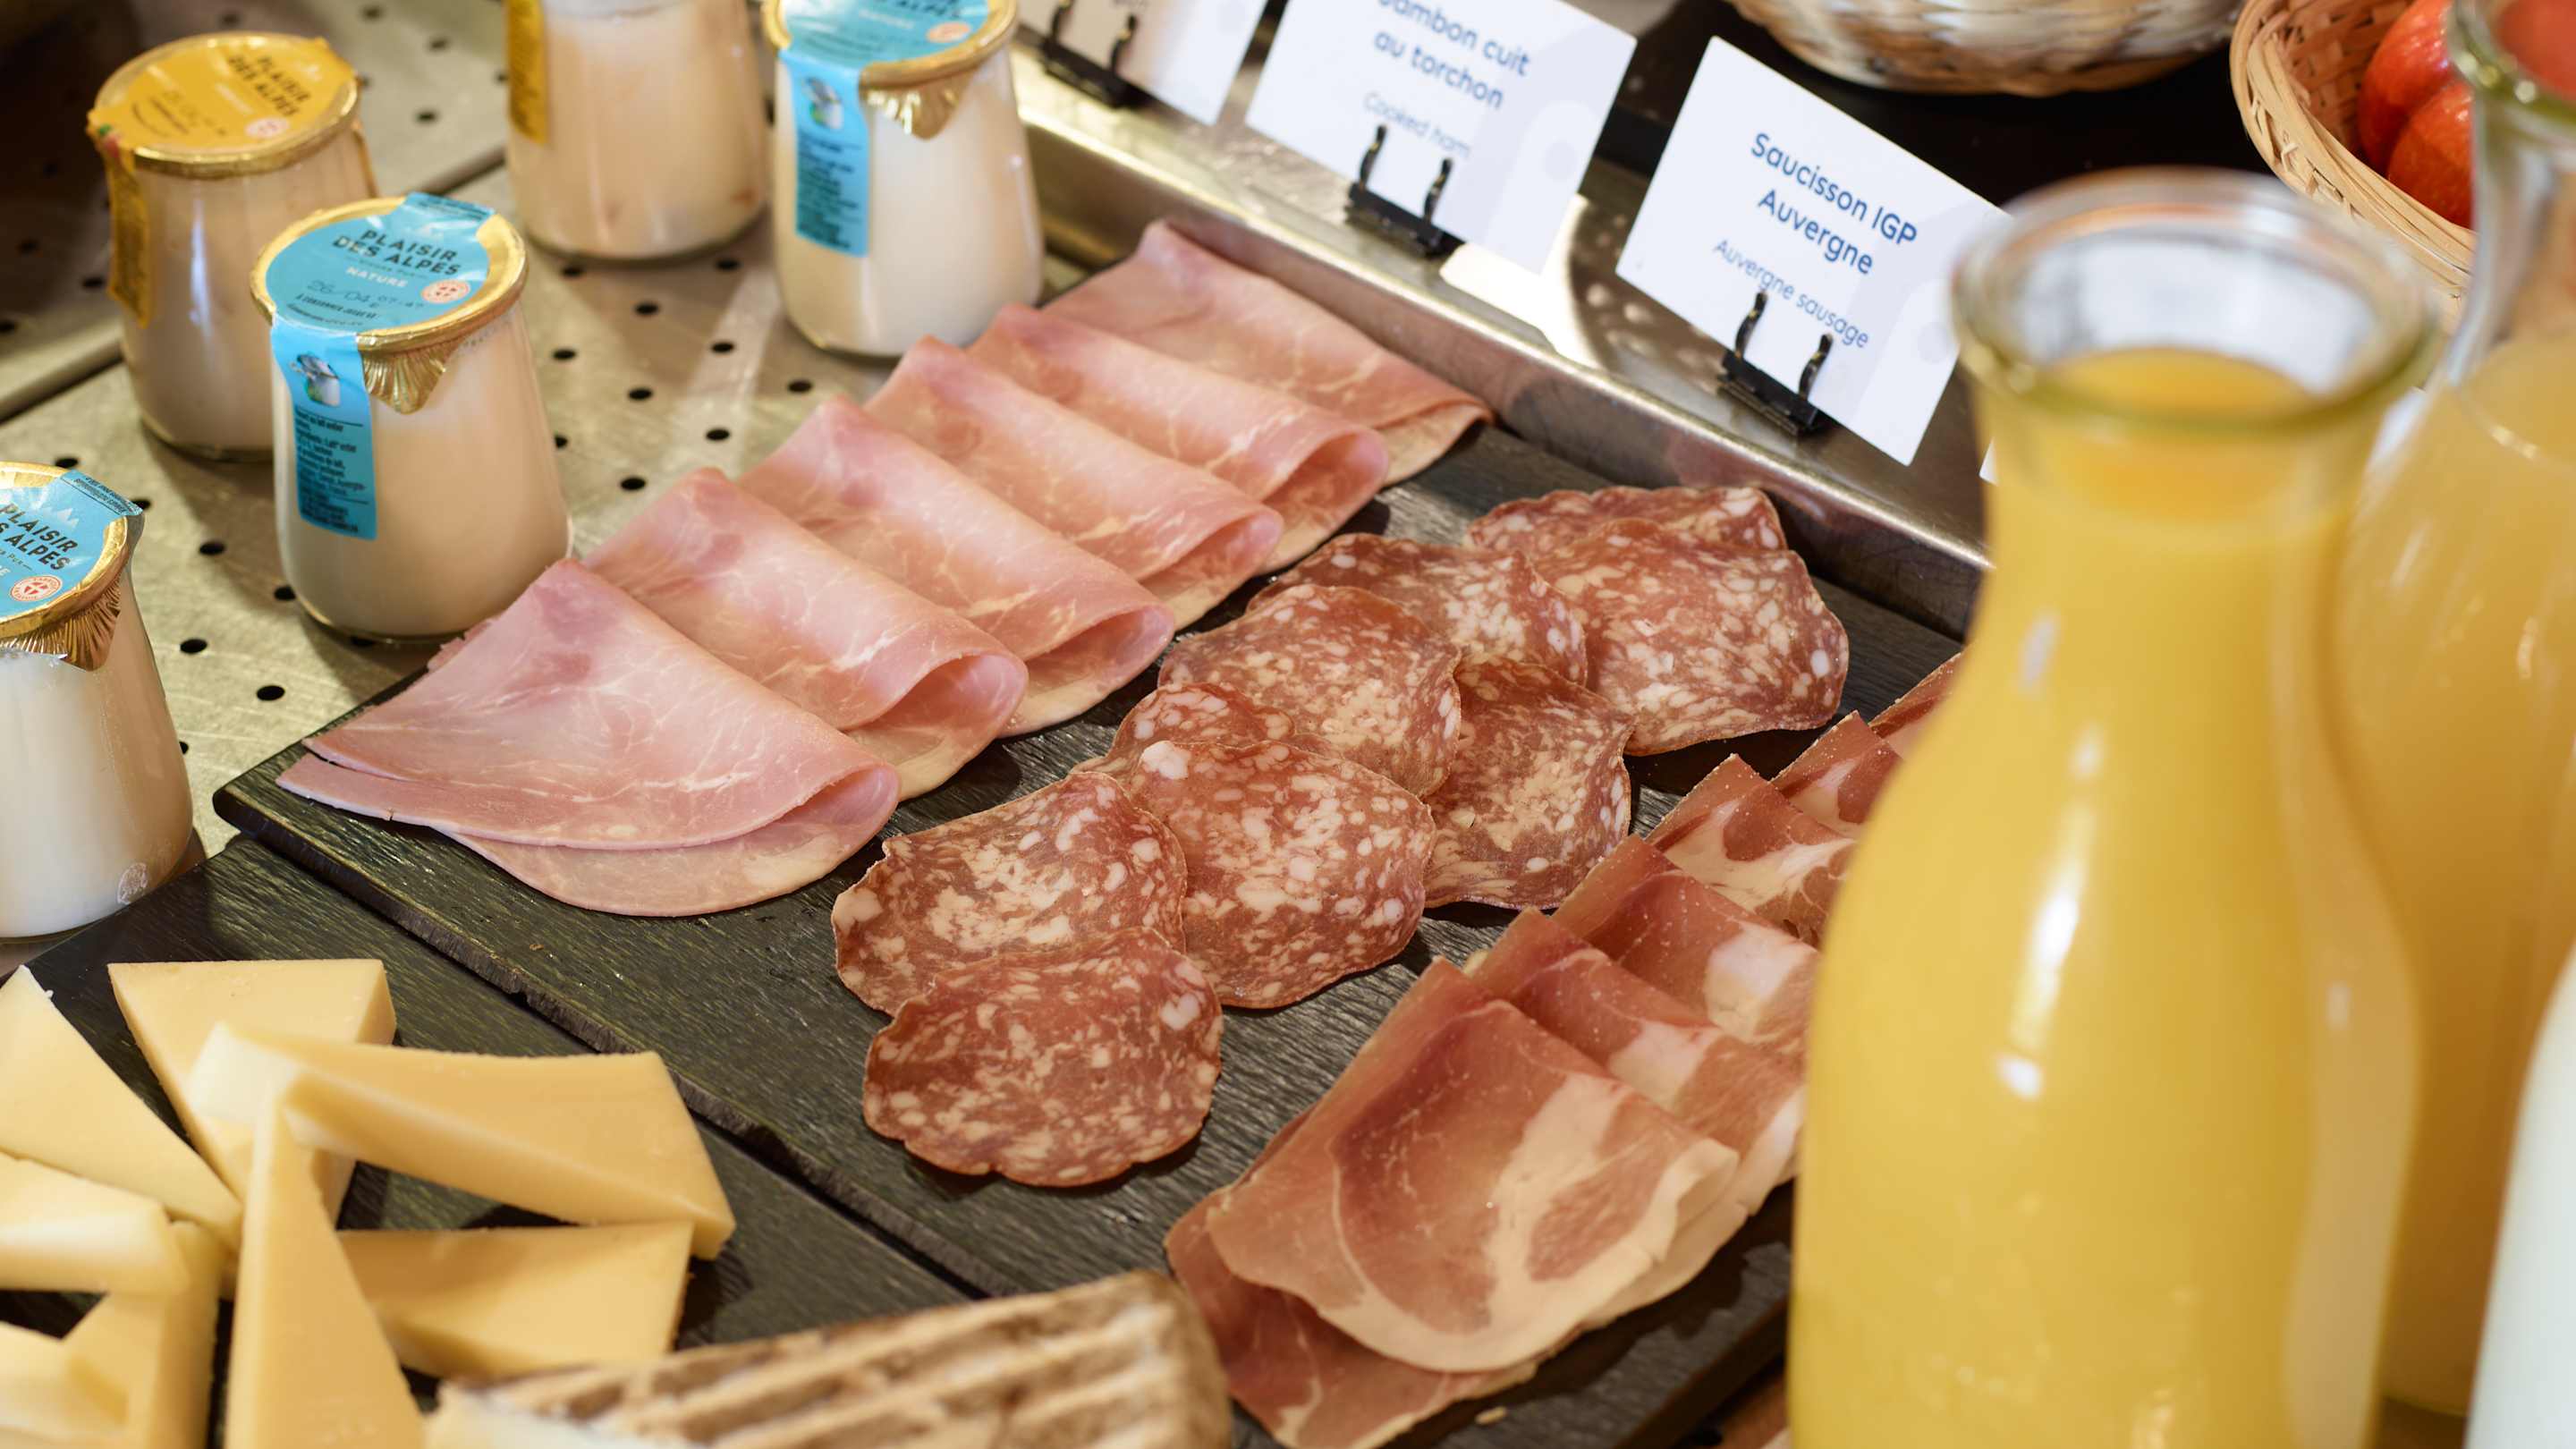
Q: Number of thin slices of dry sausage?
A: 9